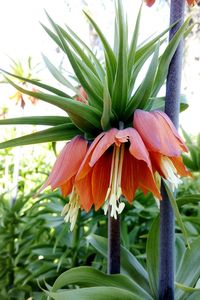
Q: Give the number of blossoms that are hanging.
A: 3